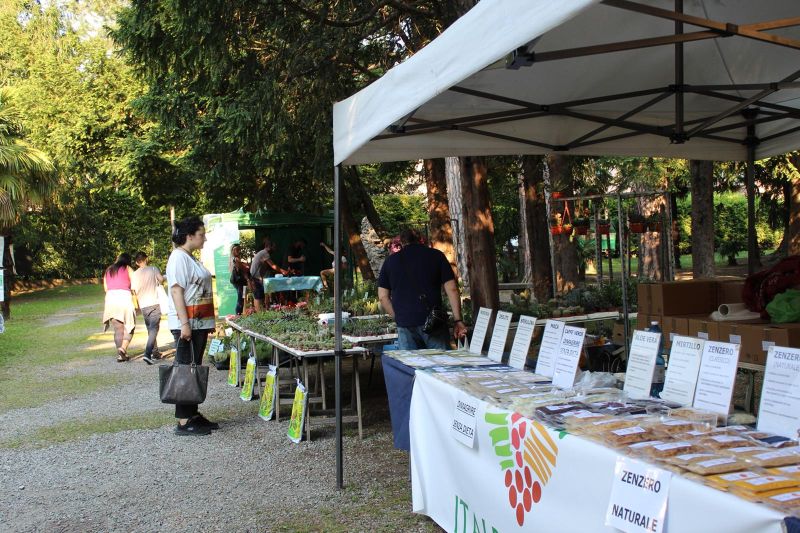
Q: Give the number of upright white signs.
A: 9